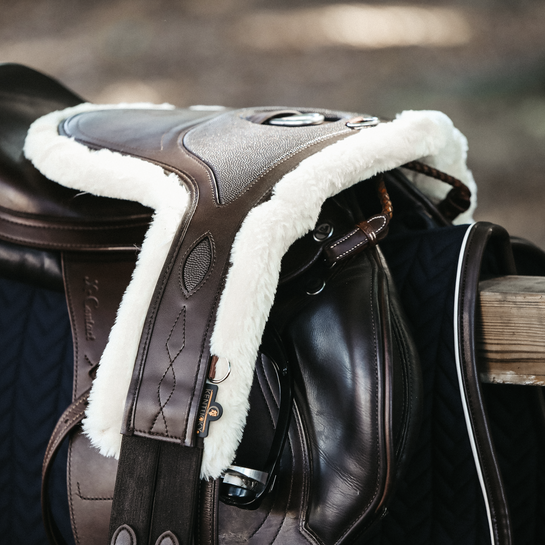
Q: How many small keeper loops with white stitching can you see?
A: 1